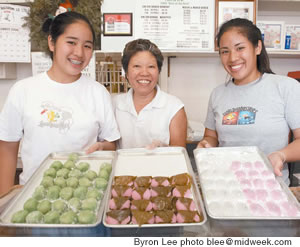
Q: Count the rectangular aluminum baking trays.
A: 3